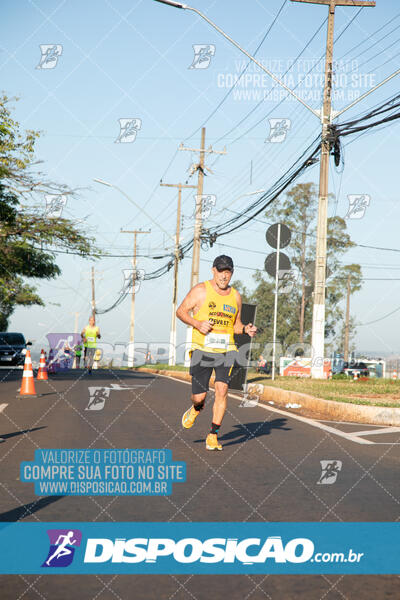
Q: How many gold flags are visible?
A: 0